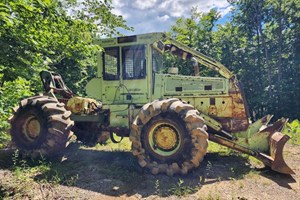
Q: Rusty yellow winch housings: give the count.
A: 1